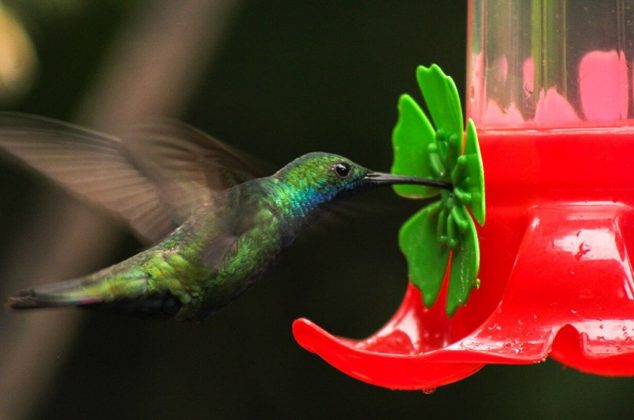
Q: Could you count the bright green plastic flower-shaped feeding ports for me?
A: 1